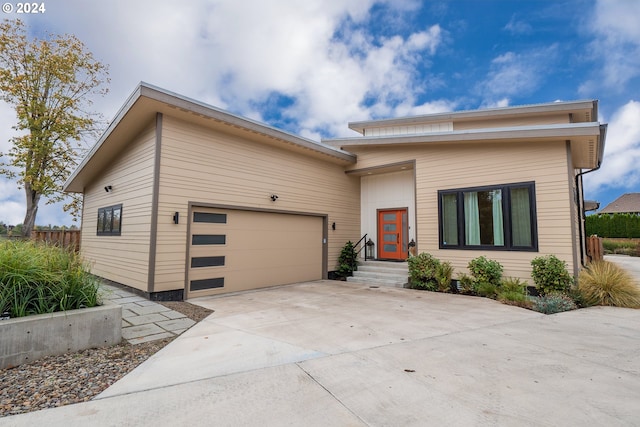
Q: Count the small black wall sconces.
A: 2